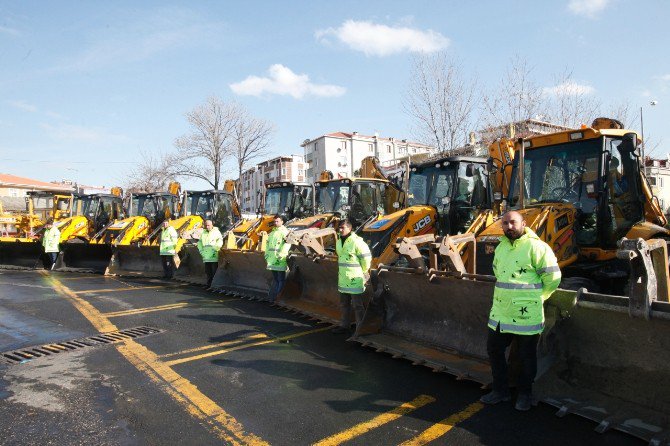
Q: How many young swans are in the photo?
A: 0